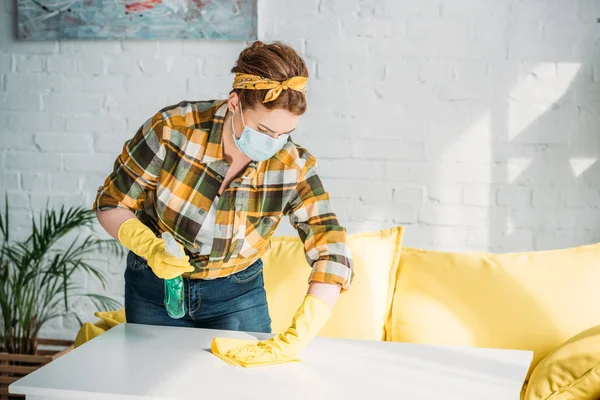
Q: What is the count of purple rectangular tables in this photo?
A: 0